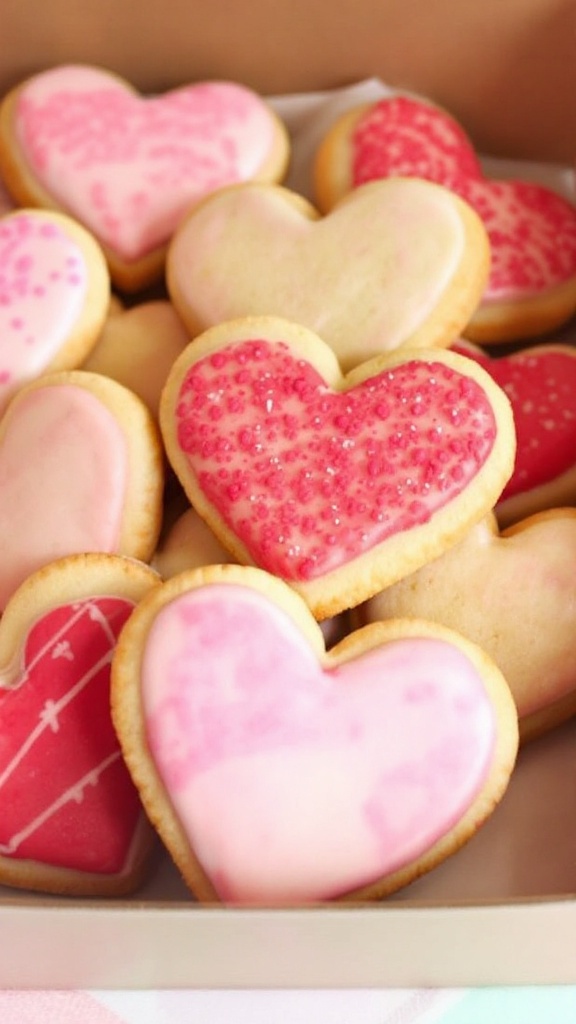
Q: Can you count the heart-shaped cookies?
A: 12